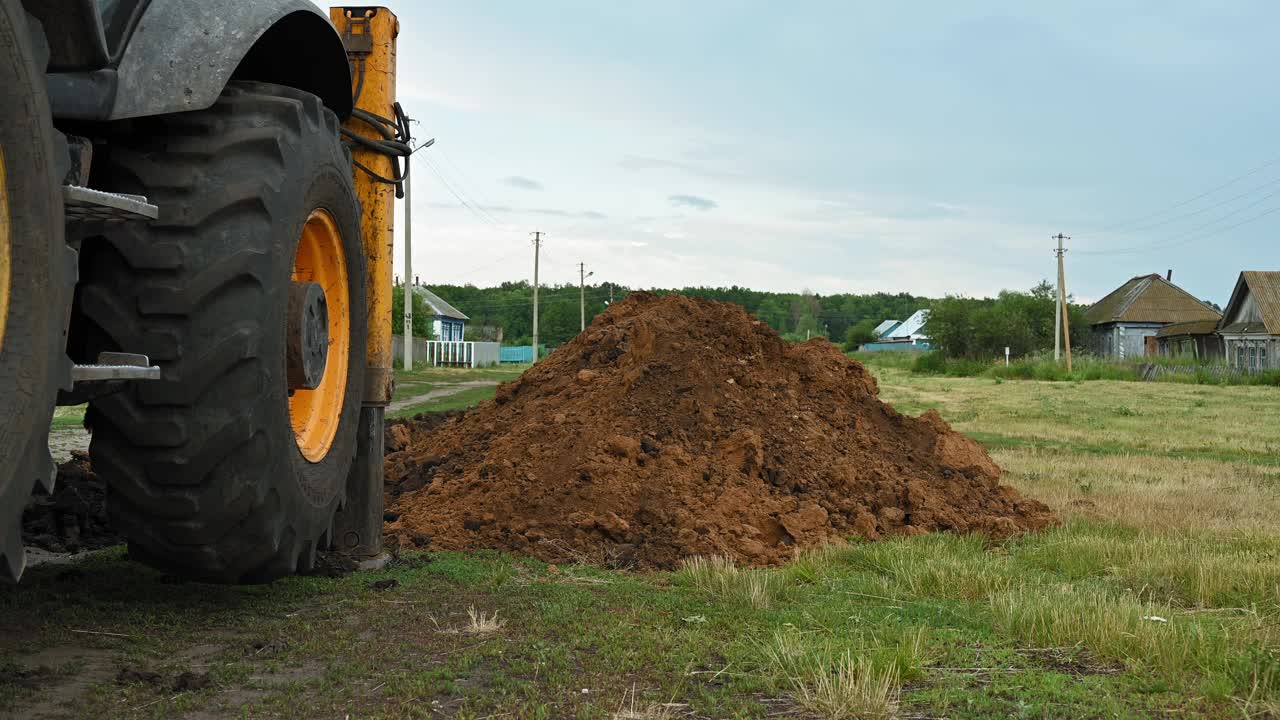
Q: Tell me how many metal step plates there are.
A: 2